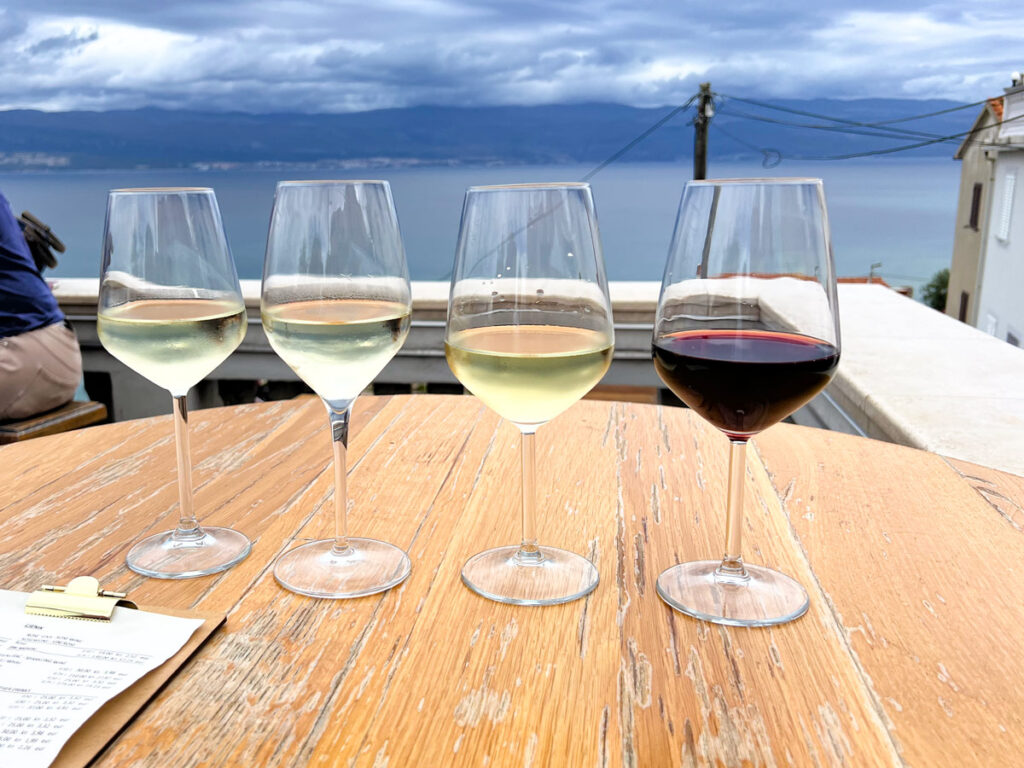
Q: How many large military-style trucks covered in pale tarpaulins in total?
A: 0